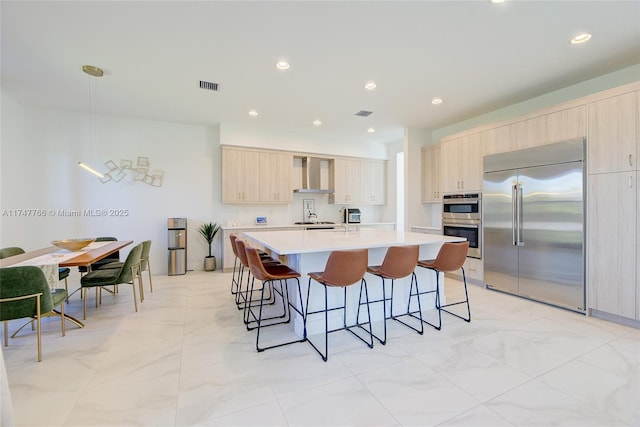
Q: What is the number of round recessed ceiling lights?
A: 8